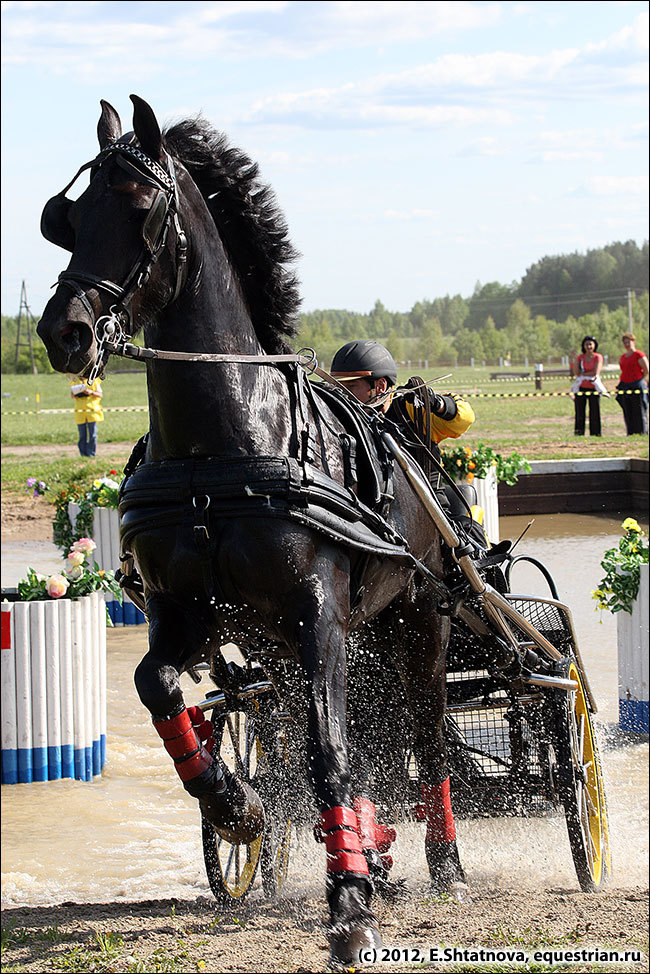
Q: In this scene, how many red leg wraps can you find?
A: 4